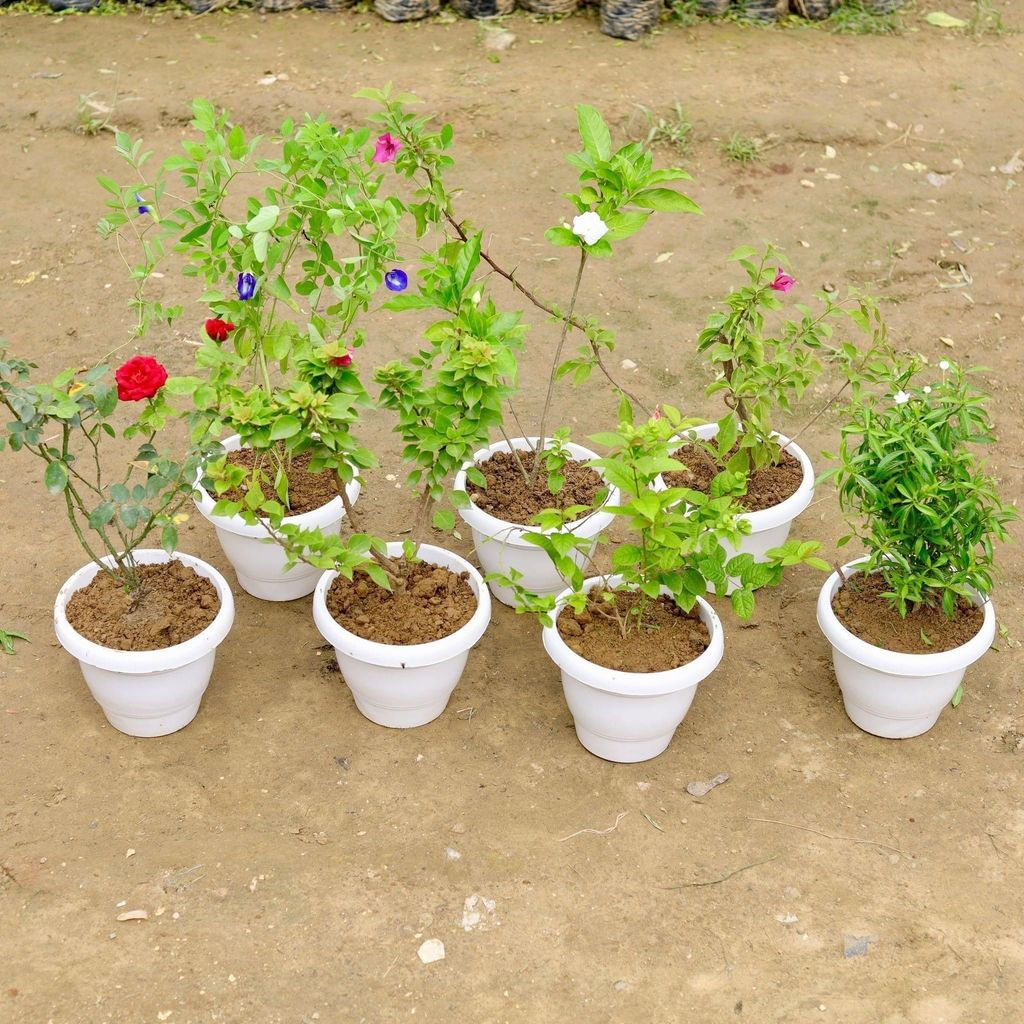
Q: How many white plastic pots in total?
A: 7